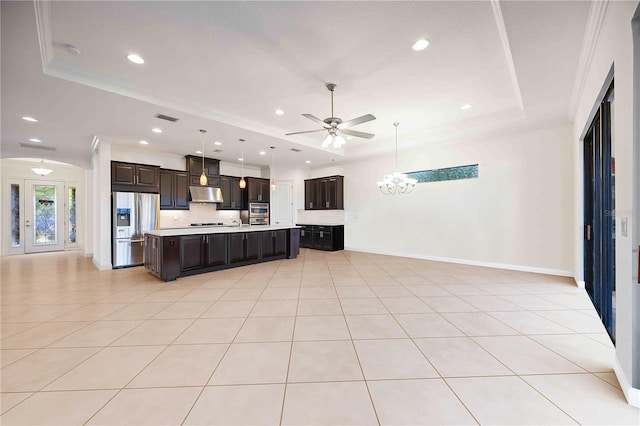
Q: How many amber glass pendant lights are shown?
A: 3